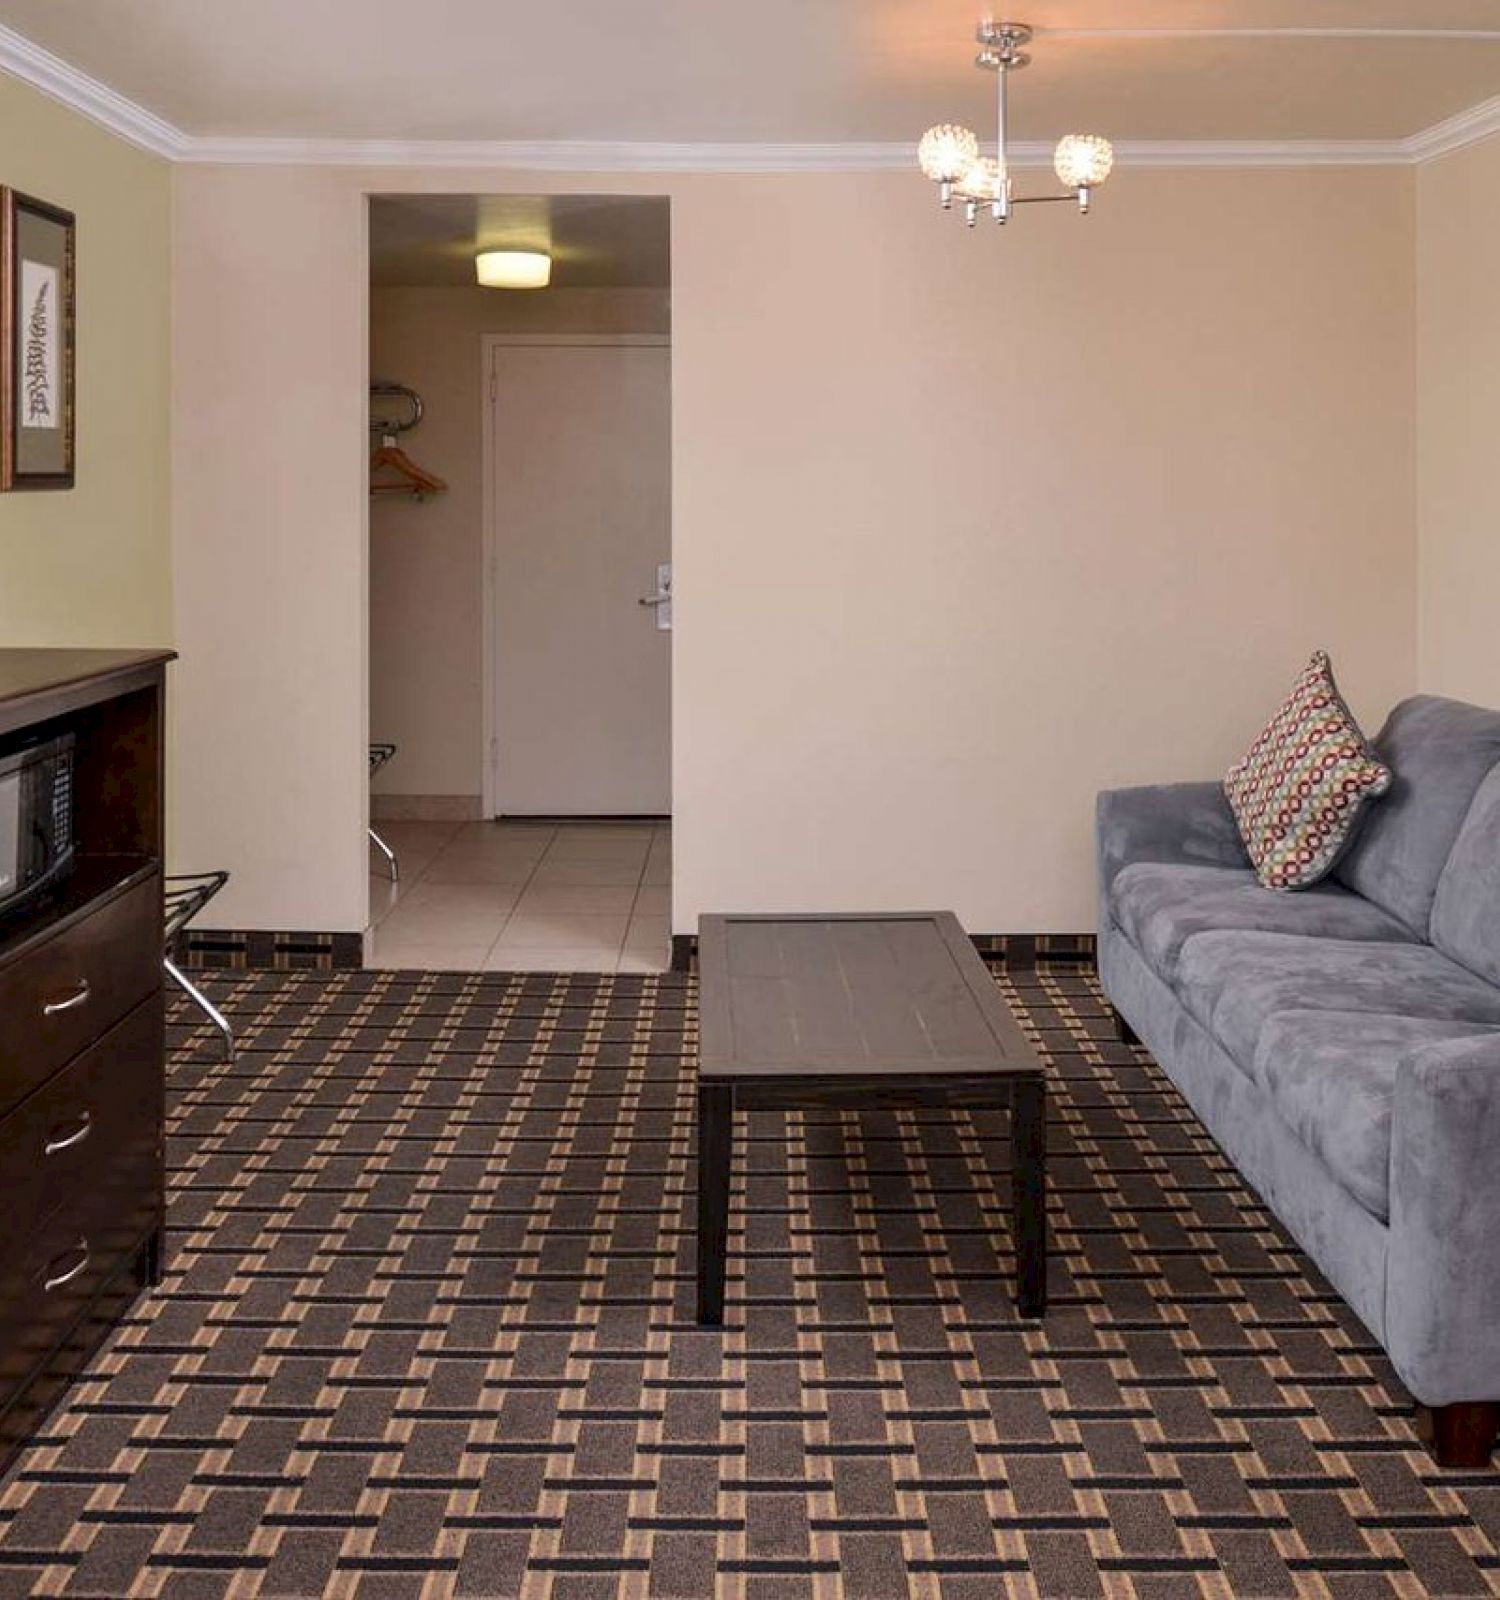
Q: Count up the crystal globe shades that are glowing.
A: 3